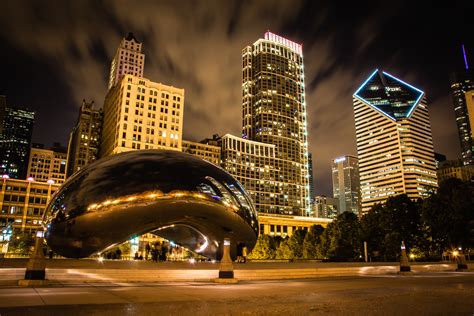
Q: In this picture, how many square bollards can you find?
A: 4